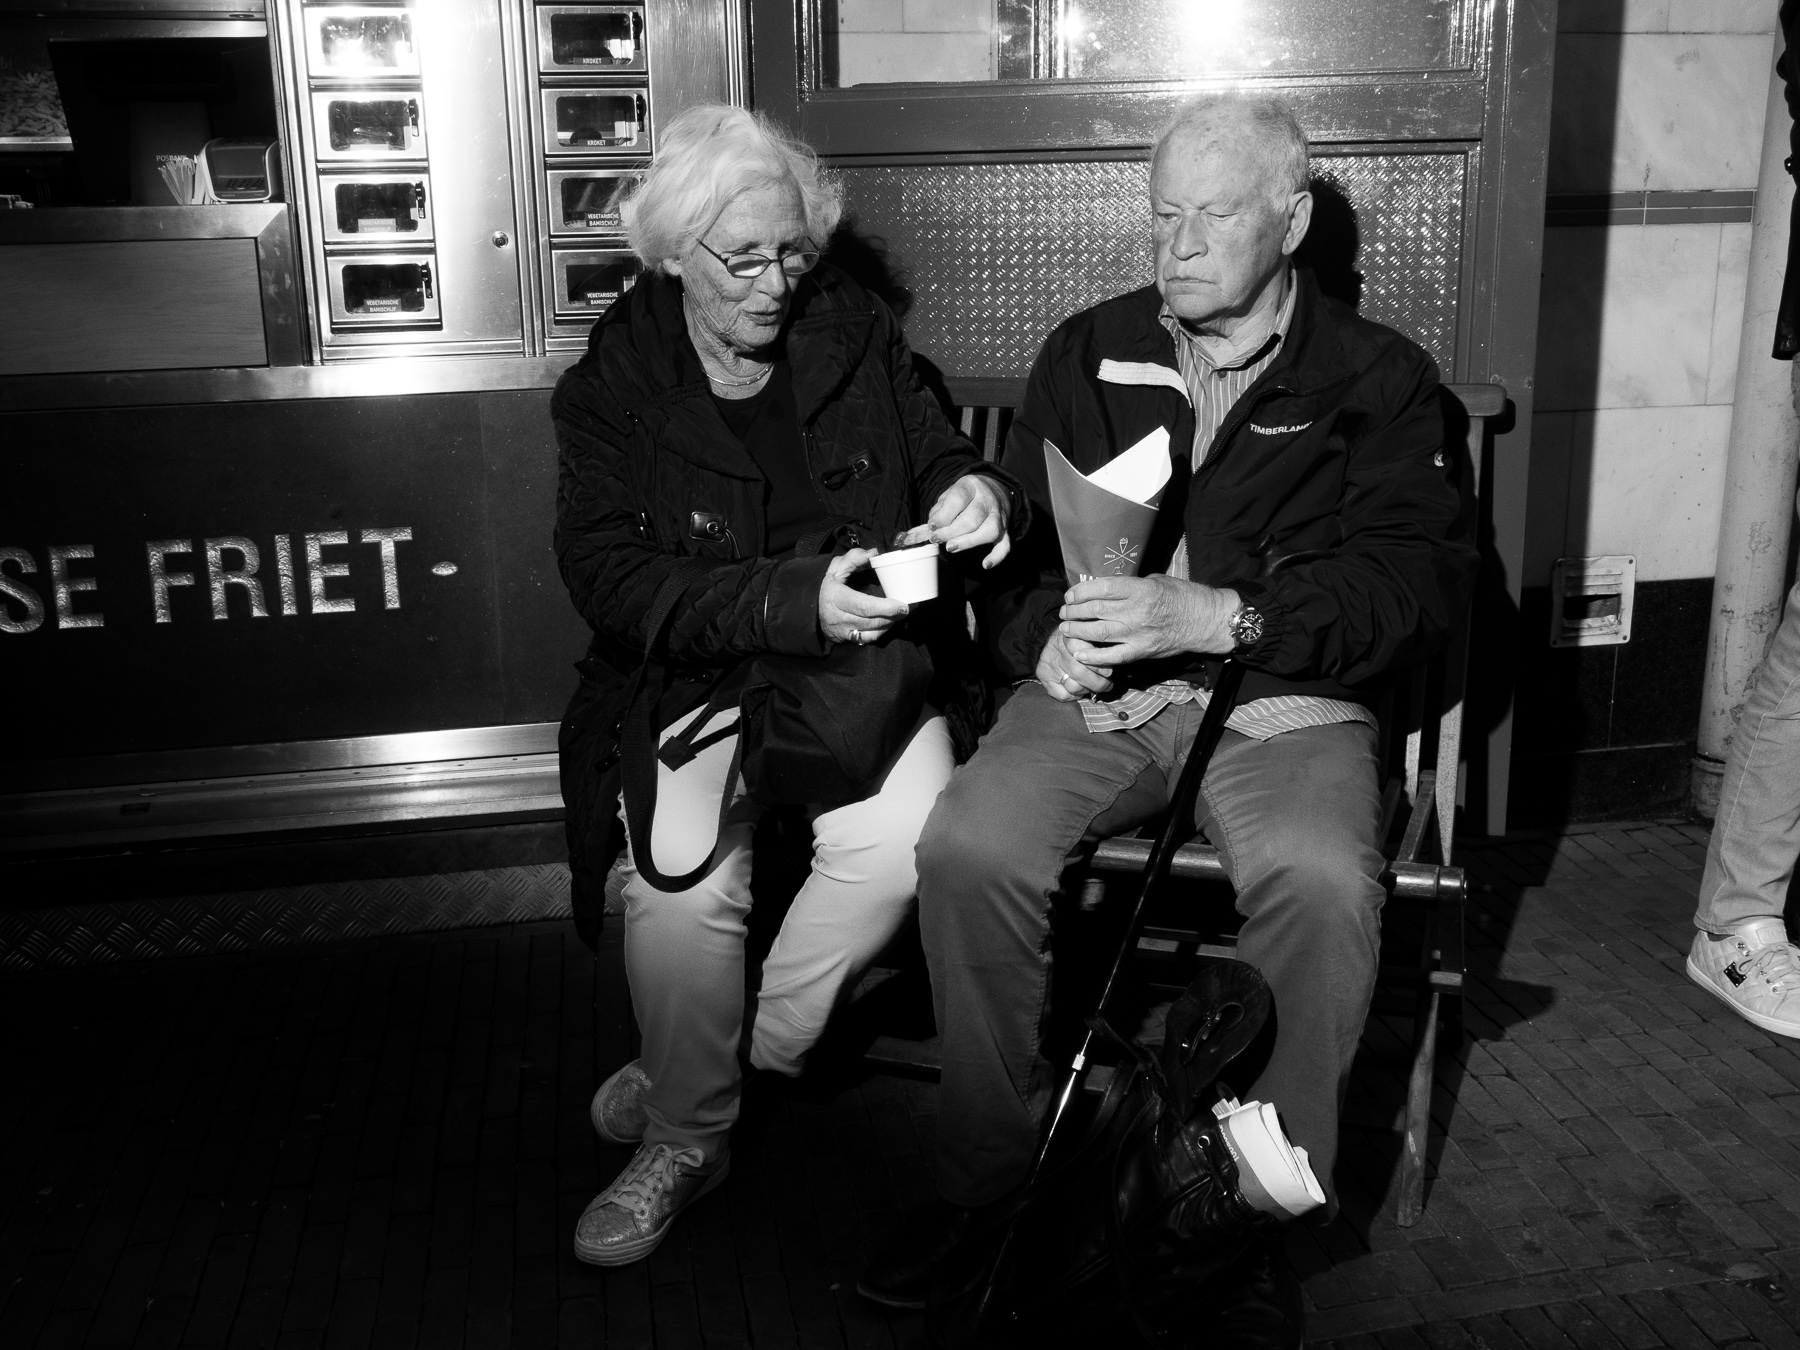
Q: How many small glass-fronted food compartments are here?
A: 8